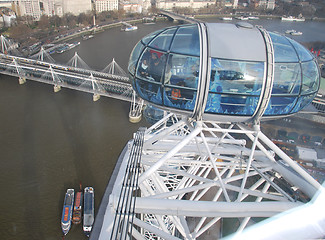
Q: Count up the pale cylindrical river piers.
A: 4